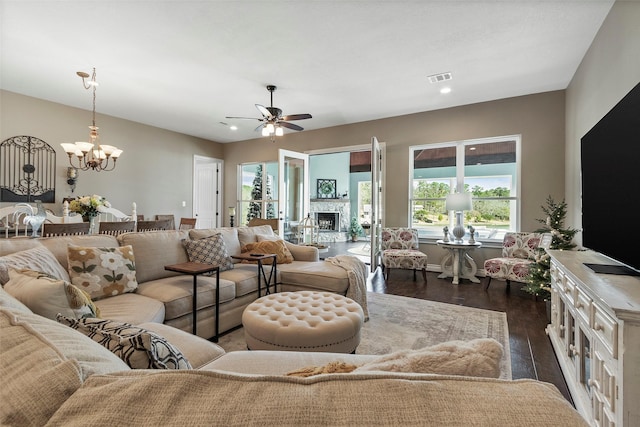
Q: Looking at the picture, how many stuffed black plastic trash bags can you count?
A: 0